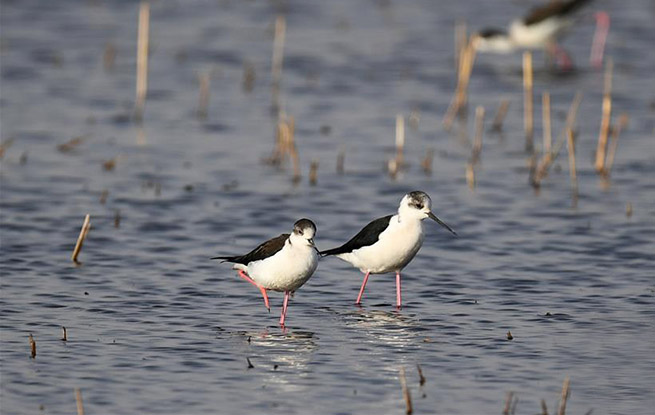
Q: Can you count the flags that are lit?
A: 0